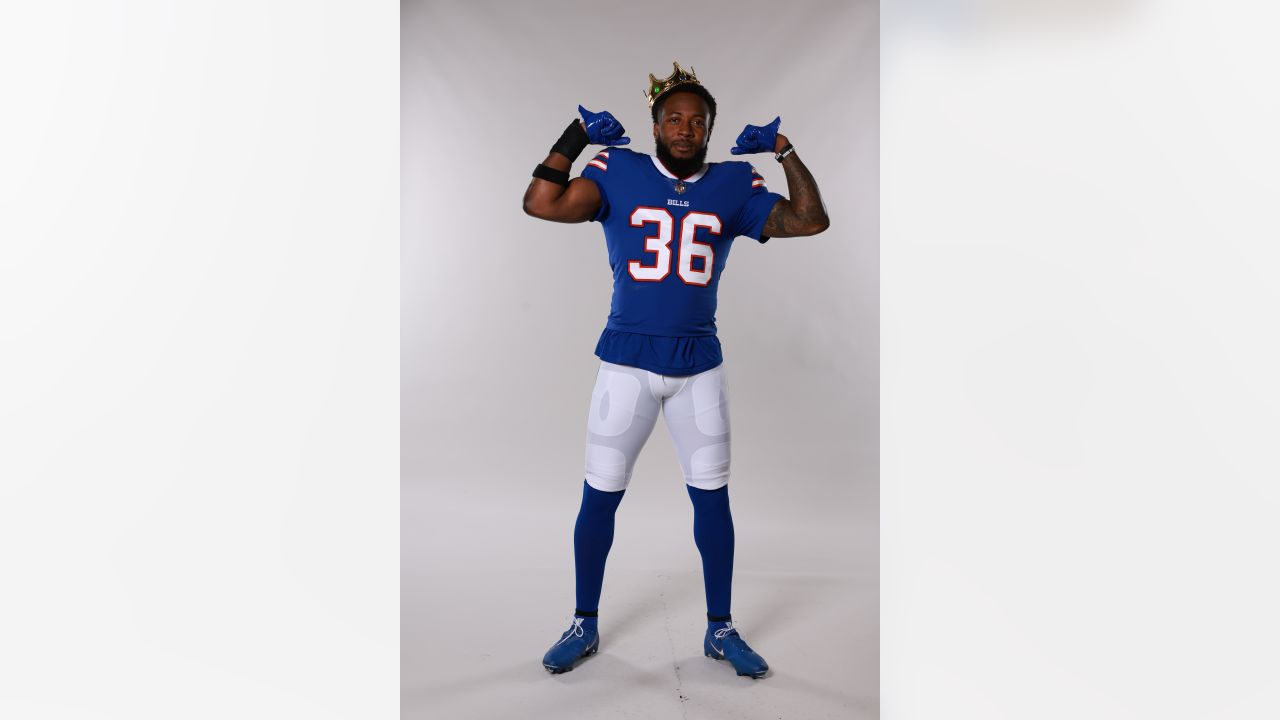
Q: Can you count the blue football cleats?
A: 2